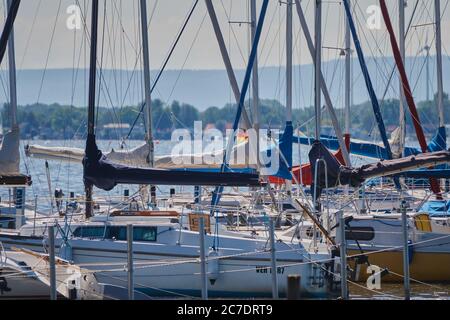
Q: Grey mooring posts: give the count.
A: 6